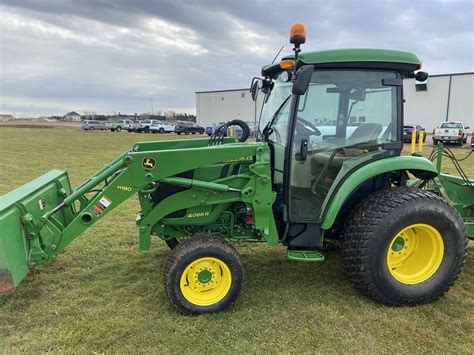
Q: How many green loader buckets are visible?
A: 1